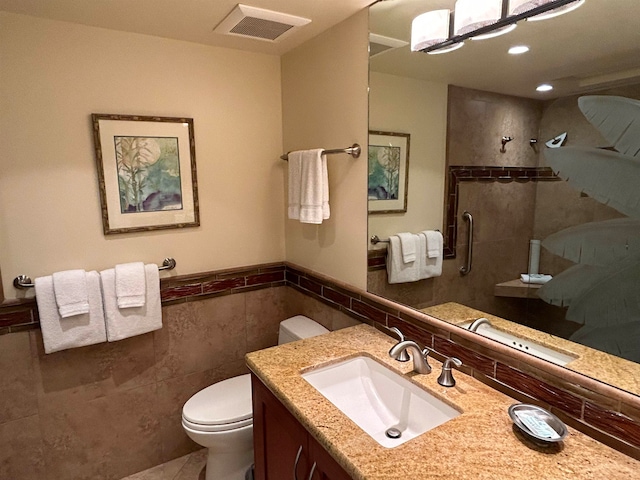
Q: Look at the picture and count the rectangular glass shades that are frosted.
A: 3